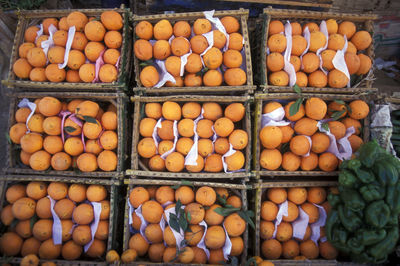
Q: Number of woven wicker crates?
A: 9